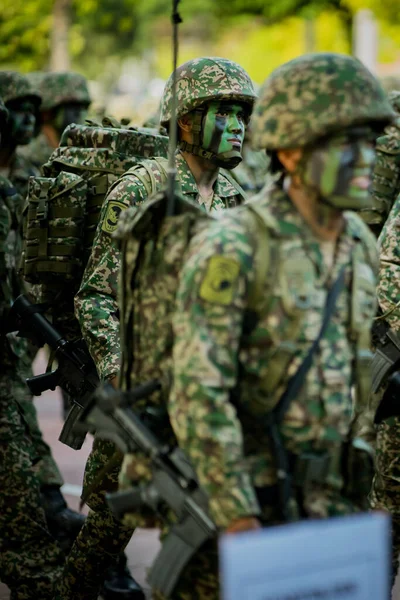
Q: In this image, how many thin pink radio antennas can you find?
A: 0